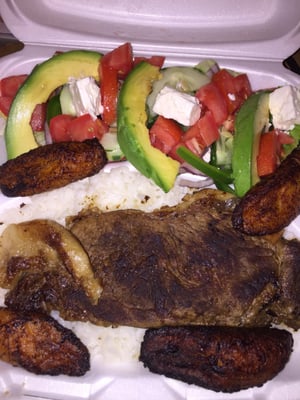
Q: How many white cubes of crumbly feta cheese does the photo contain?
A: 3